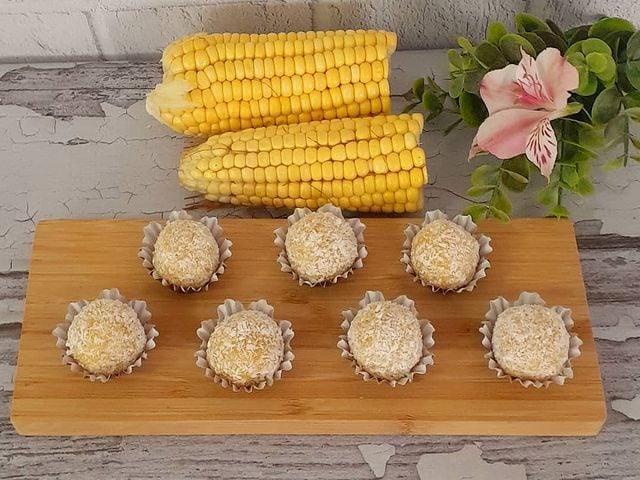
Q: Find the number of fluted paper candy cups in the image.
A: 7